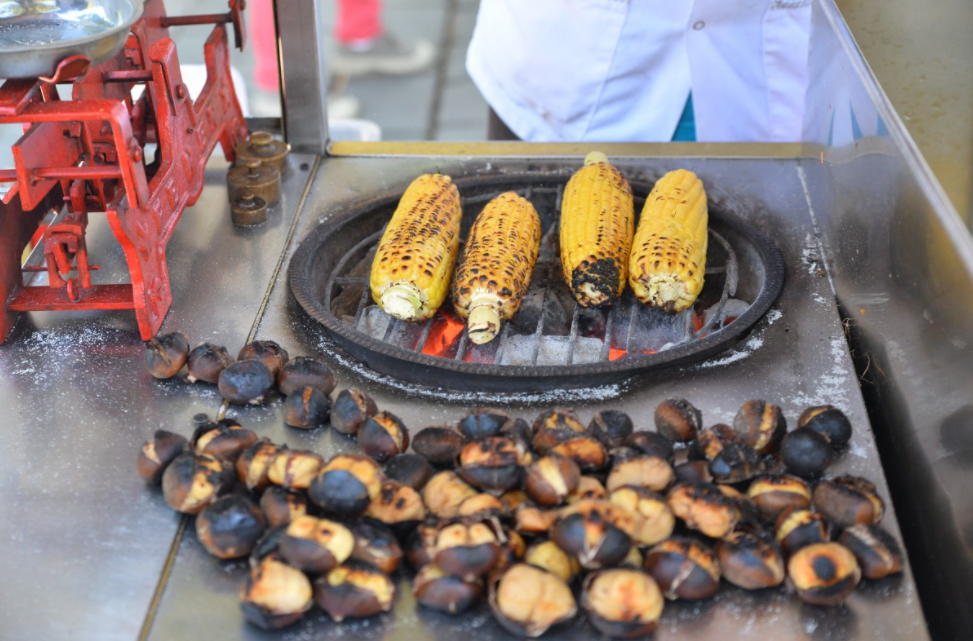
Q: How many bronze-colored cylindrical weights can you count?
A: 3